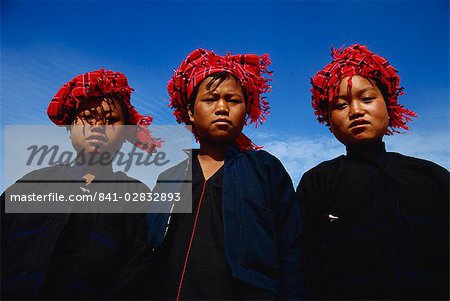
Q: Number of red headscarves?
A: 3